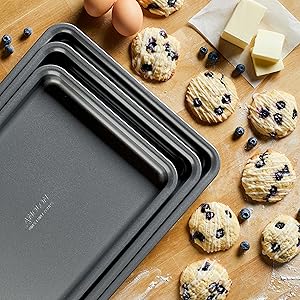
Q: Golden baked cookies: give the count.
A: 8